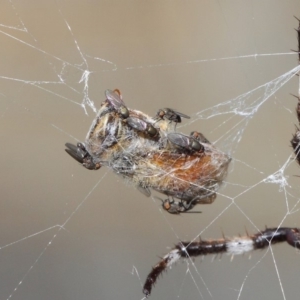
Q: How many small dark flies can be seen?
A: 7